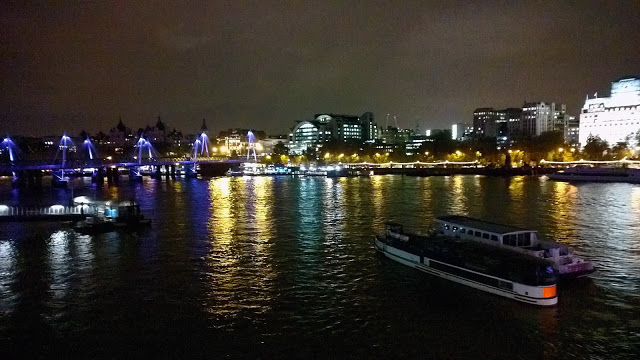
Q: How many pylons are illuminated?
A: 8